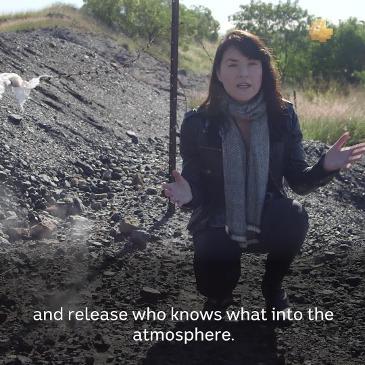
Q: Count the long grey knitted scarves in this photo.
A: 1